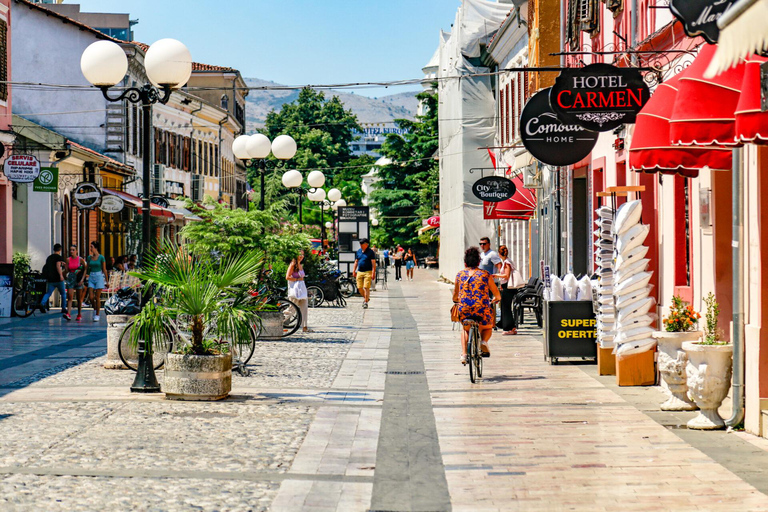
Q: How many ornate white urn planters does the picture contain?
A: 2